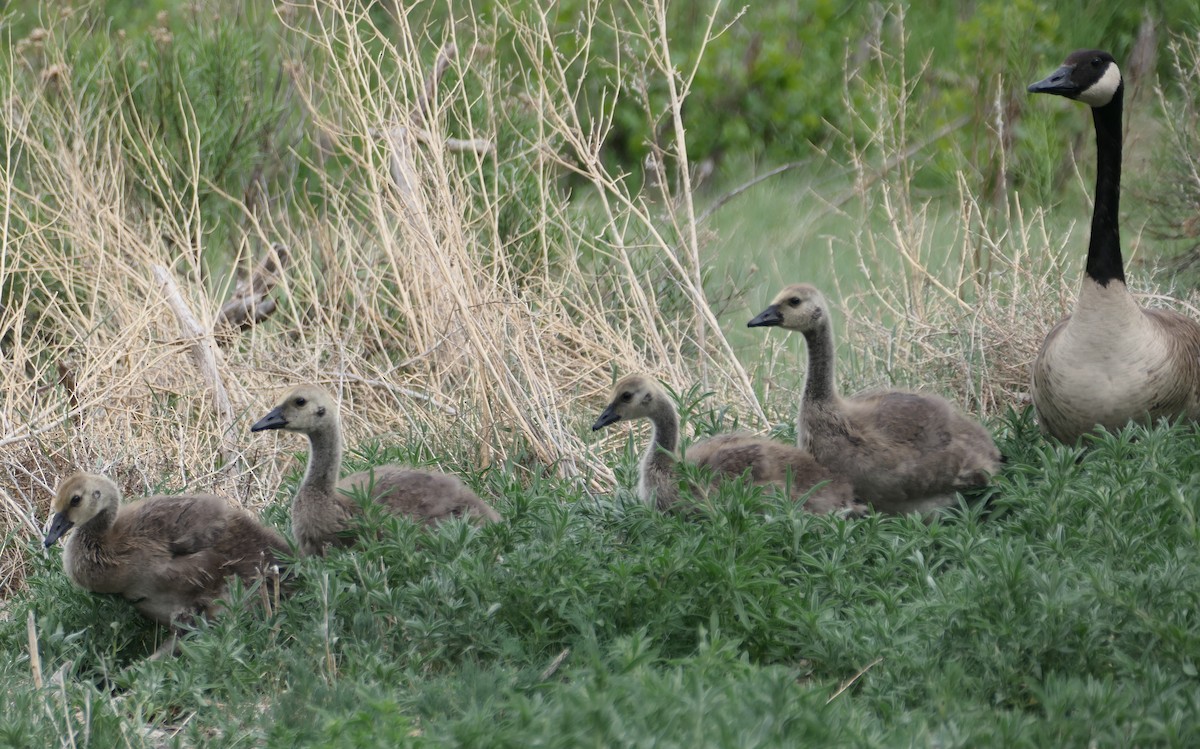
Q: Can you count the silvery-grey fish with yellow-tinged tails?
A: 0